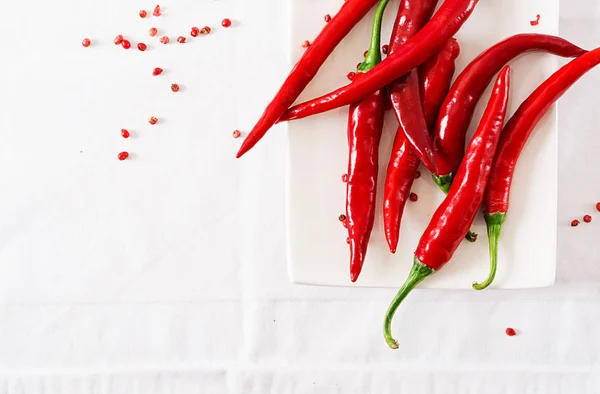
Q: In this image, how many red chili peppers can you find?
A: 8